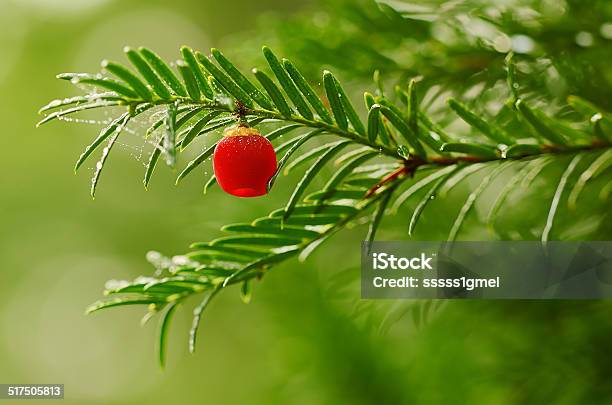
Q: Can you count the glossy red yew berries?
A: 1